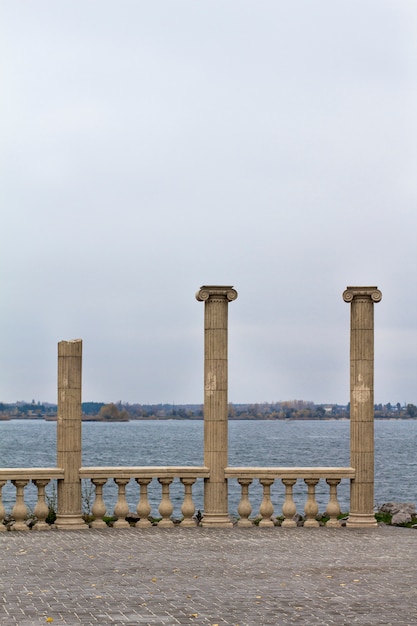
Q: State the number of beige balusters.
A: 13